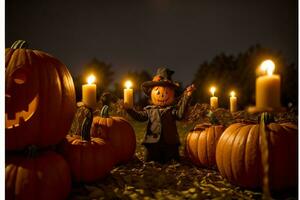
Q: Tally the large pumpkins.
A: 6